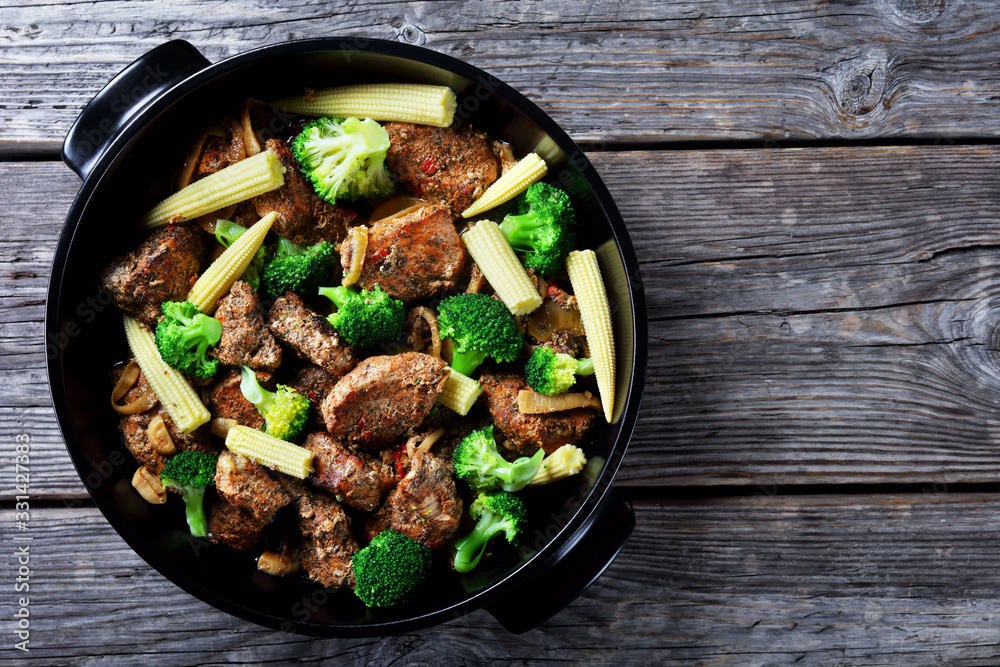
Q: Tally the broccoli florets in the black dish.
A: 13